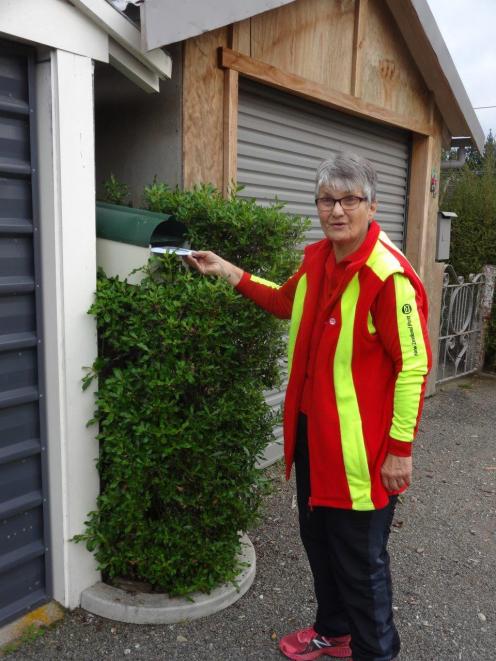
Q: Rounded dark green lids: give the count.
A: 1